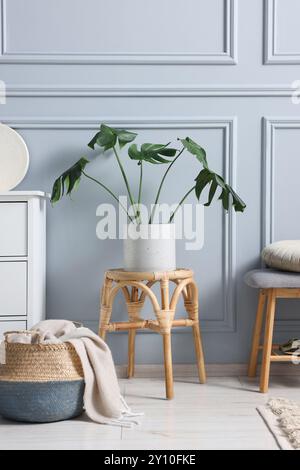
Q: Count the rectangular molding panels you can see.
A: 4